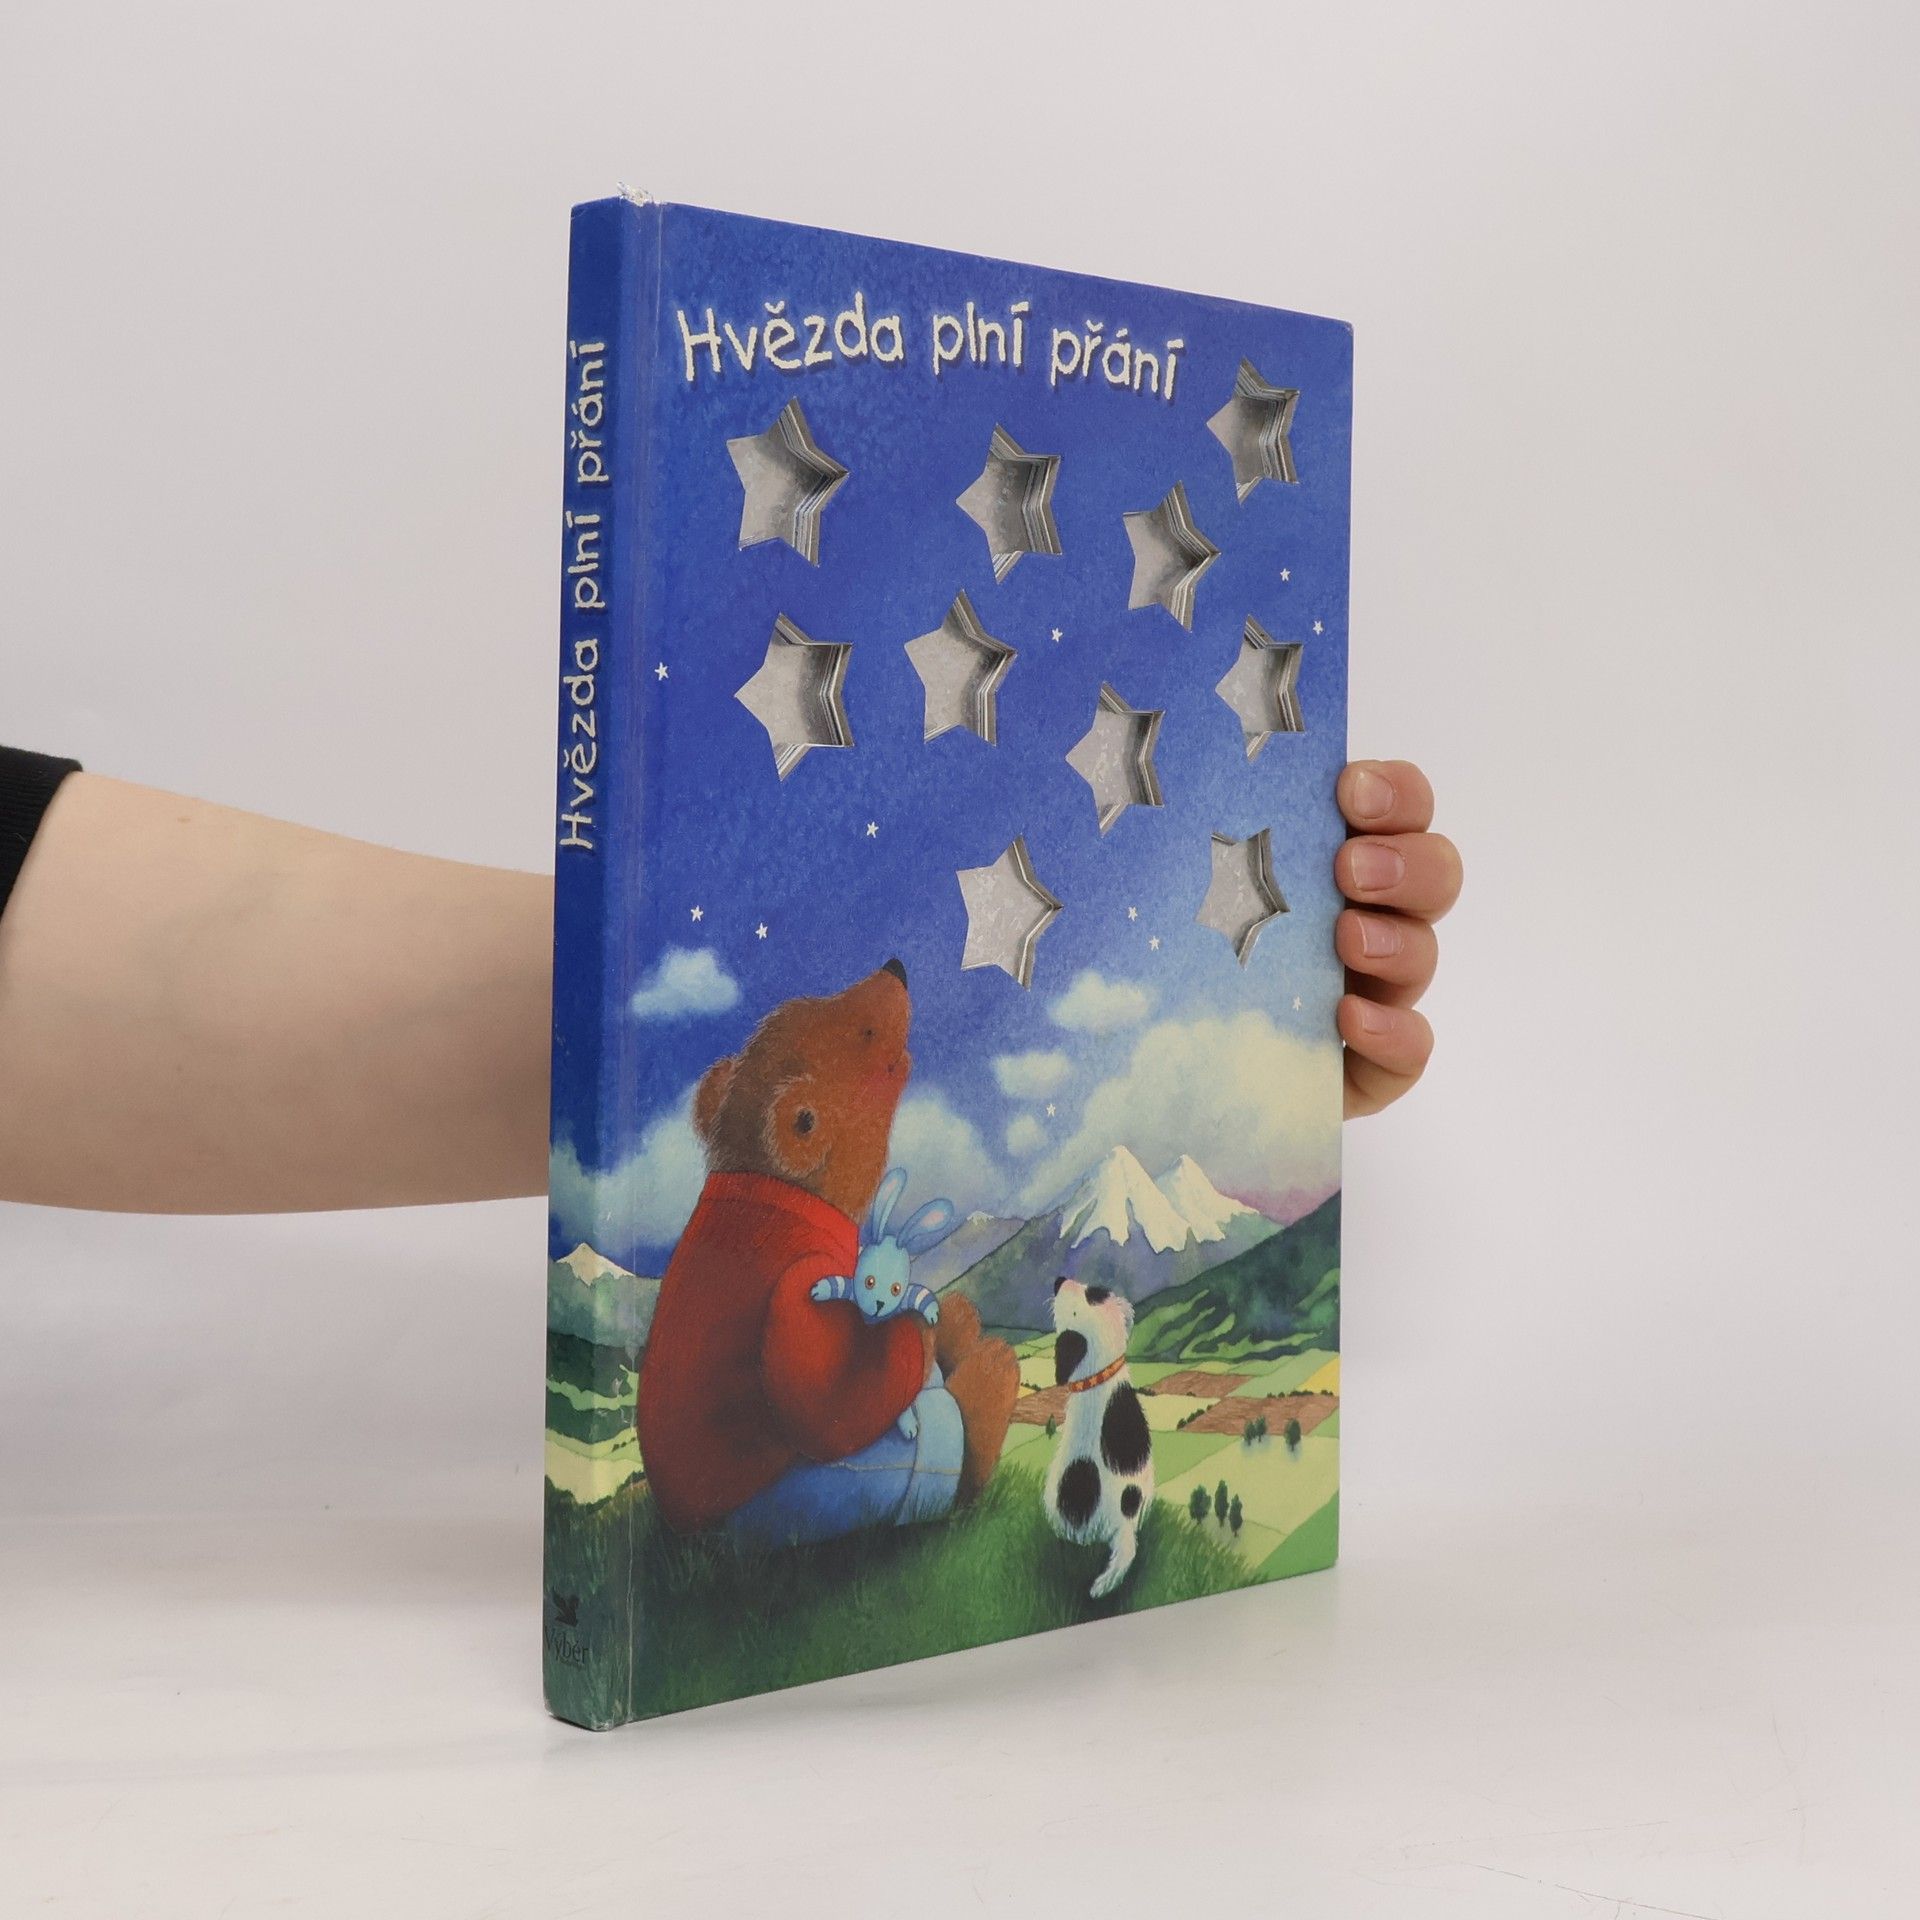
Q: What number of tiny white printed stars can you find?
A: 11